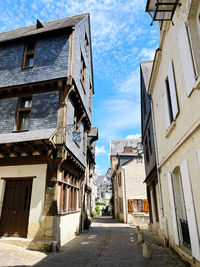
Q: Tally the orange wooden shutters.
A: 2